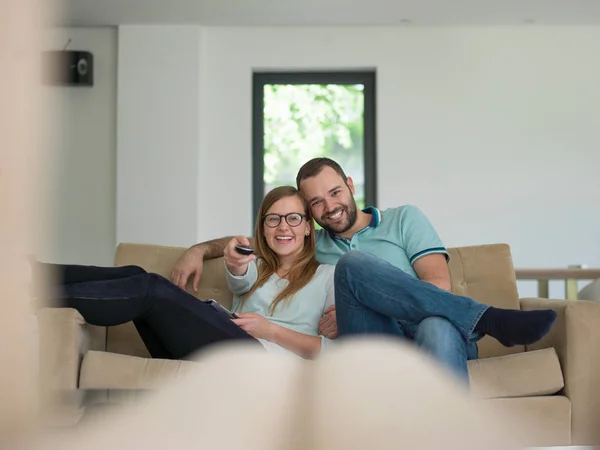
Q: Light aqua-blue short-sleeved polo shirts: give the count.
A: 1